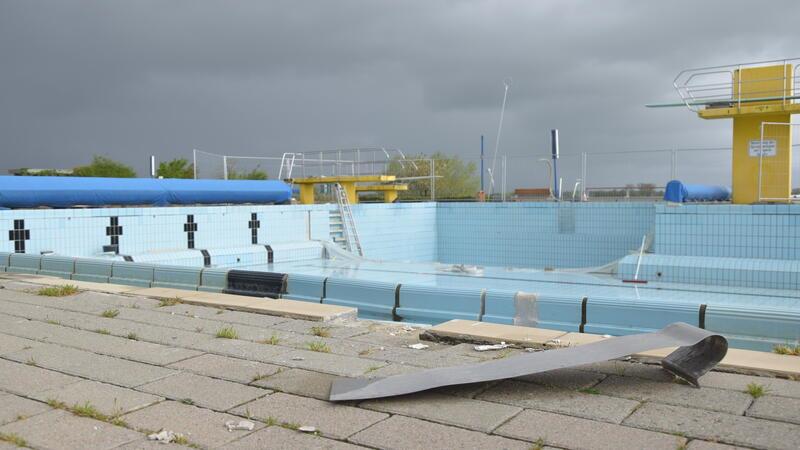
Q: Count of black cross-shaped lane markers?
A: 4